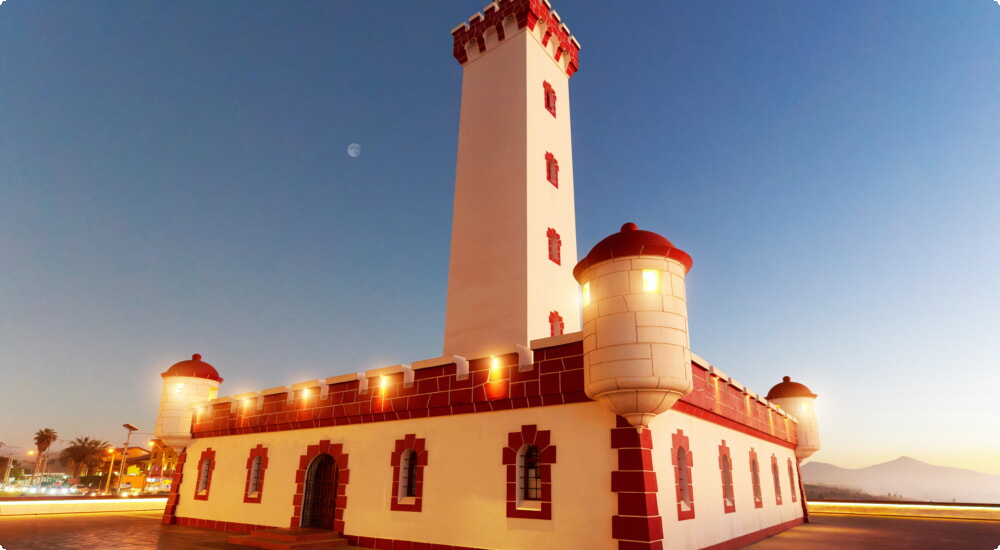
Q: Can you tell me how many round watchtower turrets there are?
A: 3